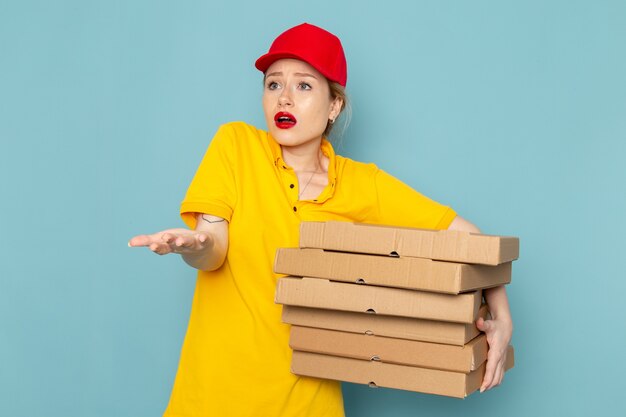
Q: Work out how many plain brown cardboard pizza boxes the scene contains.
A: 6